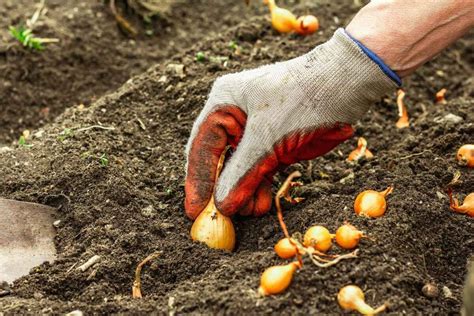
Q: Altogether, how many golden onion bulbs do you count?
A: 11